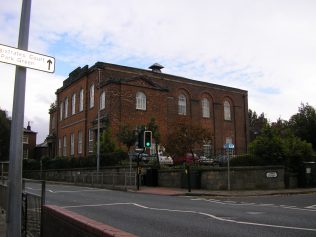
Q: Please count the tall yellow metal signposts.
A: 0